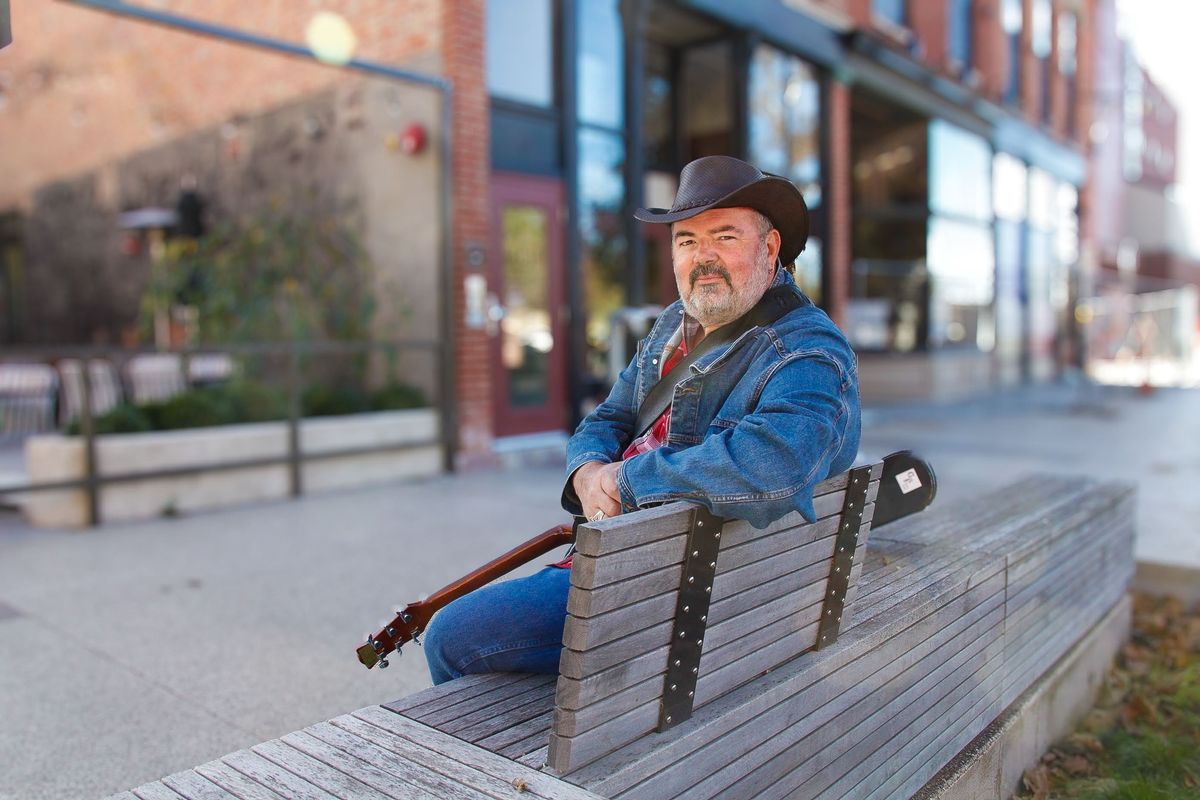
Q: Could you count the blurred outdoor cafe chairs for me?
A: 4